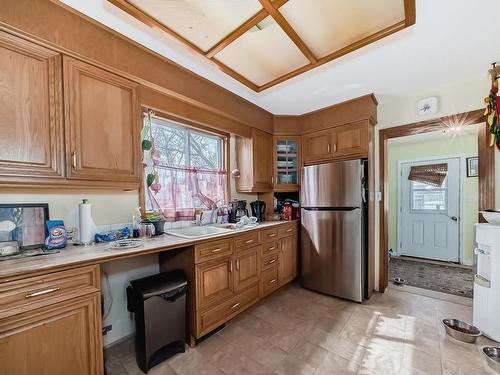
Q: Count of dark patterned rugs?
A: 1